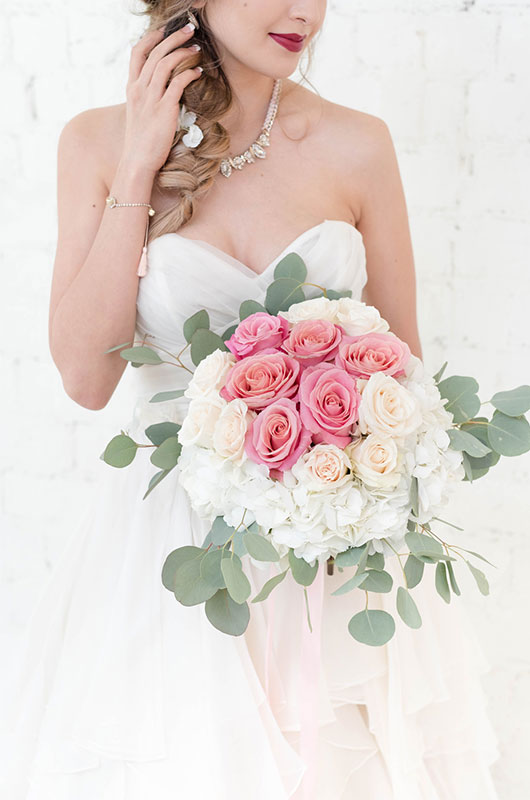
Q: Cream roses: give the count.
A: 8